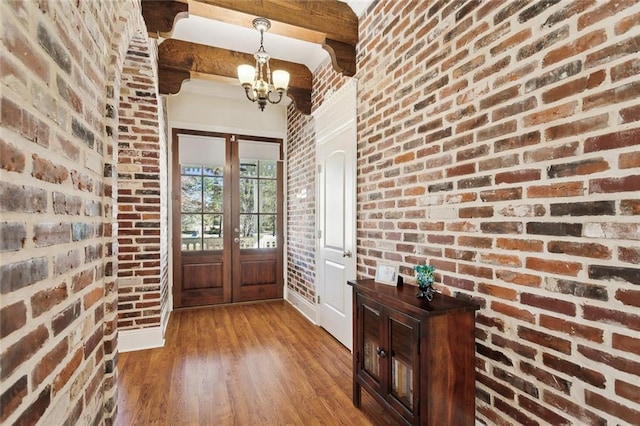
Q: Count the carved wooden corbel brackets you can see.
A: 4